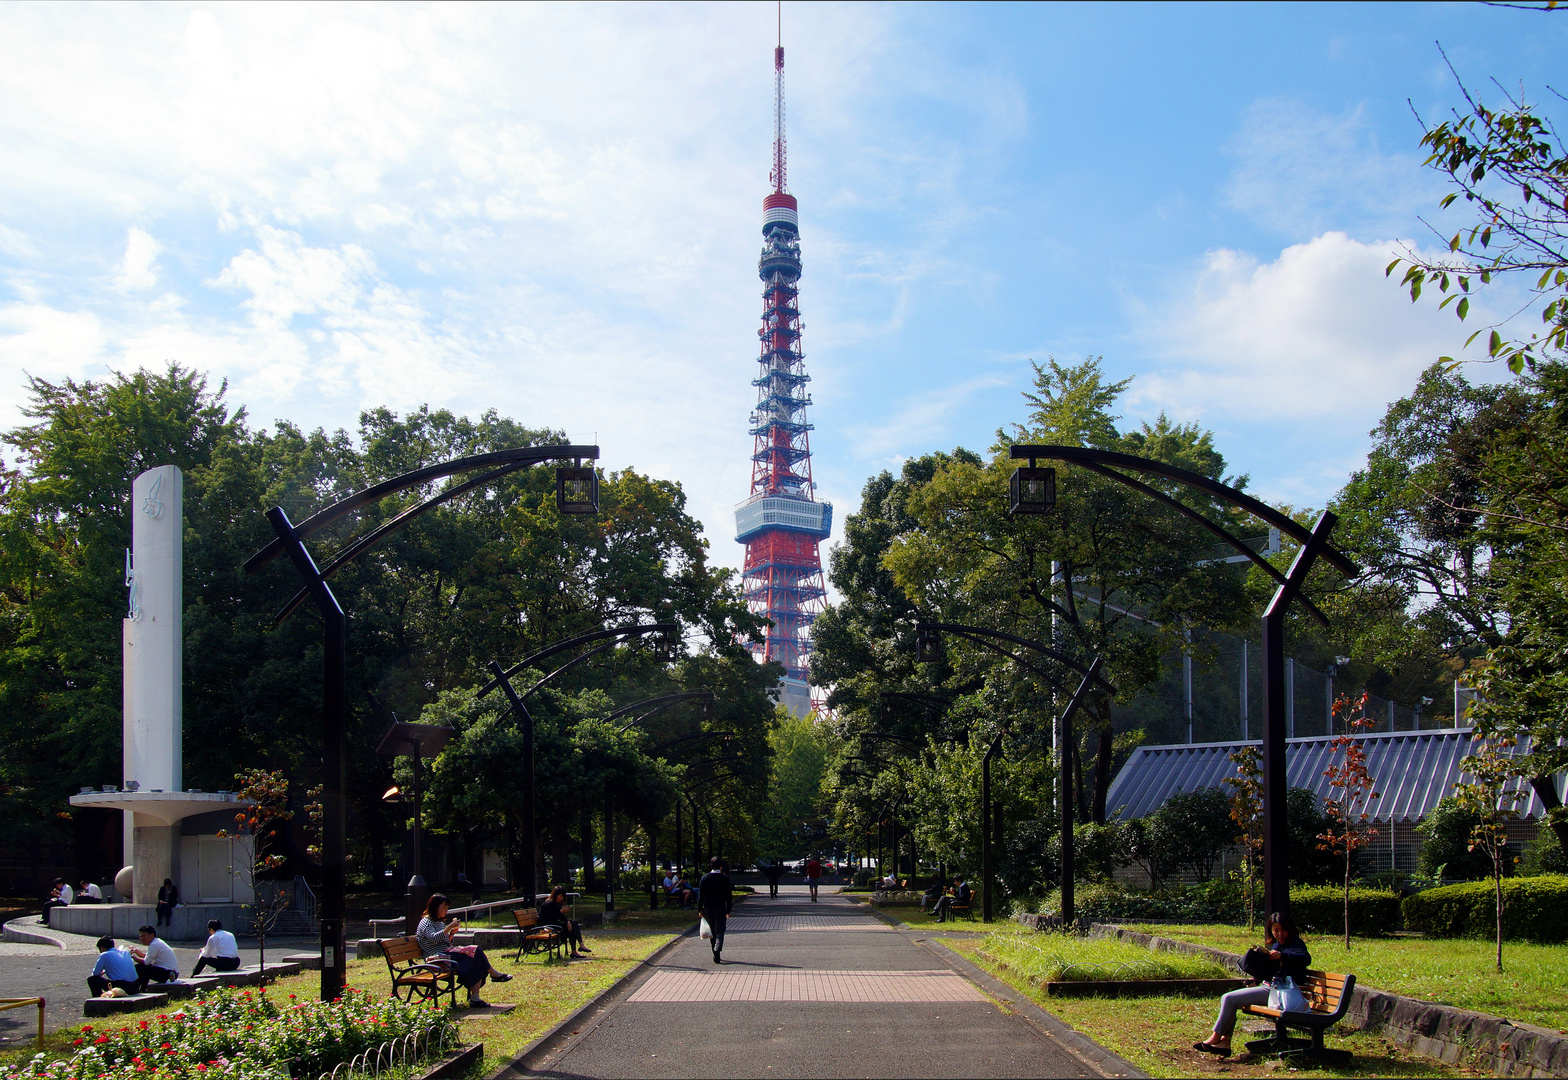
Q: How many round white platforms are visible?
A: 1